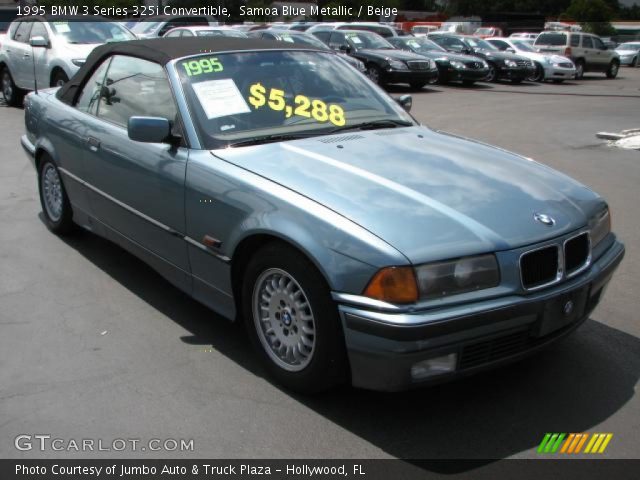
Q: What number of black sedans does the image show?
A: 3